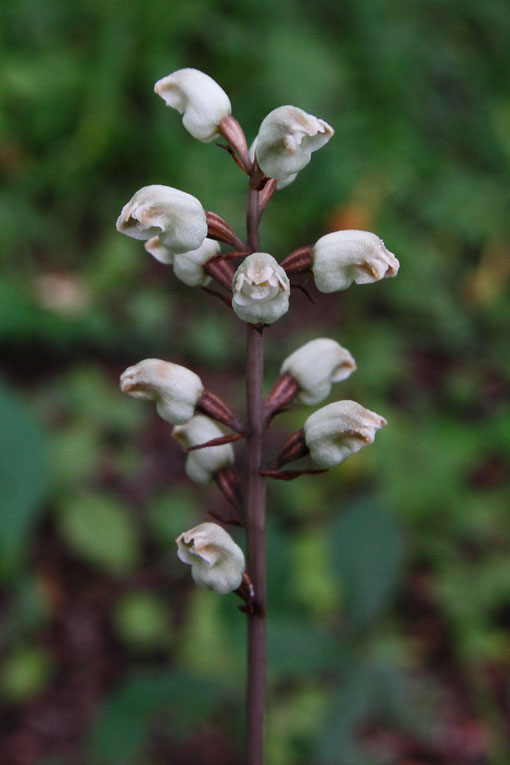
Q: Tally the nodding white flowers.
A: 11